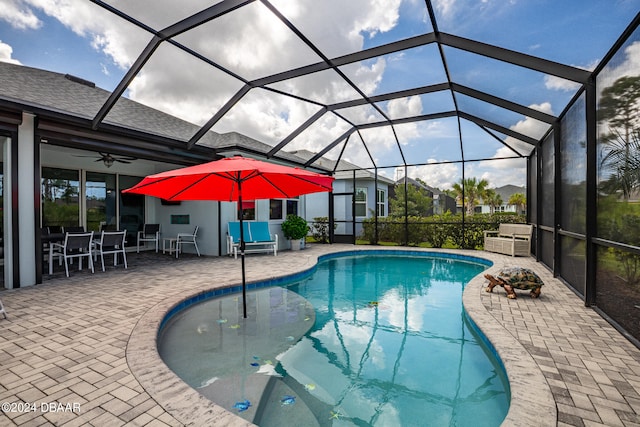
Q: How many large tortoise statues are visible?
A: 1